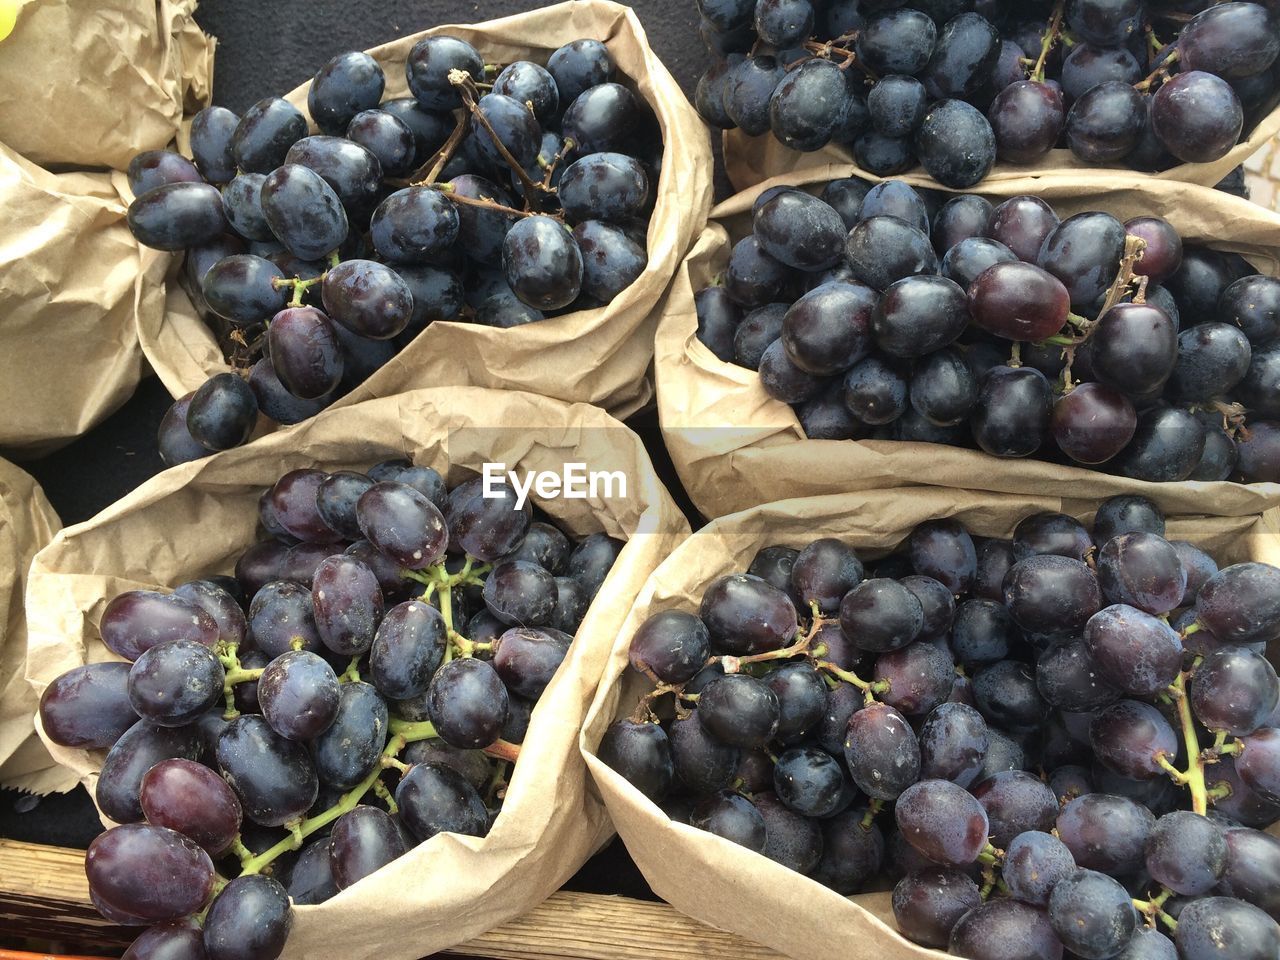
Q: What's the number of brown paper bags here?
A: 8